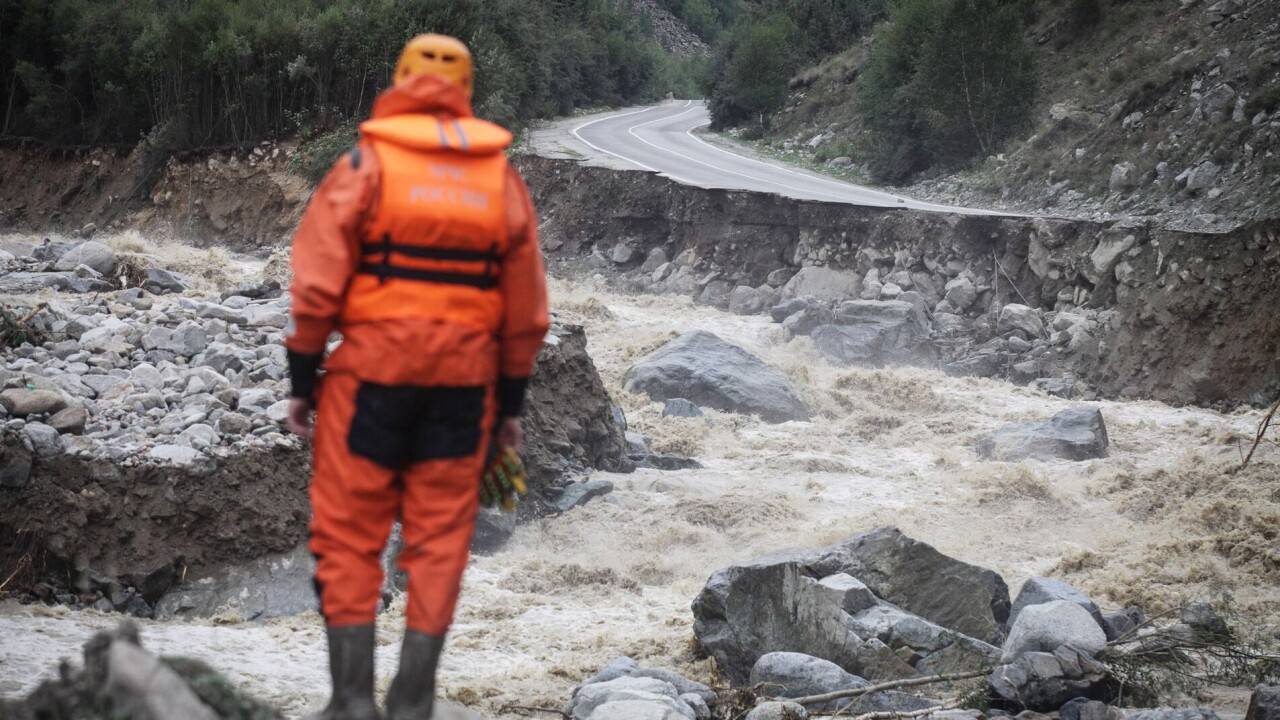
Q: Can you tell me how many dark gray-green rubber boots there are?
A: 2